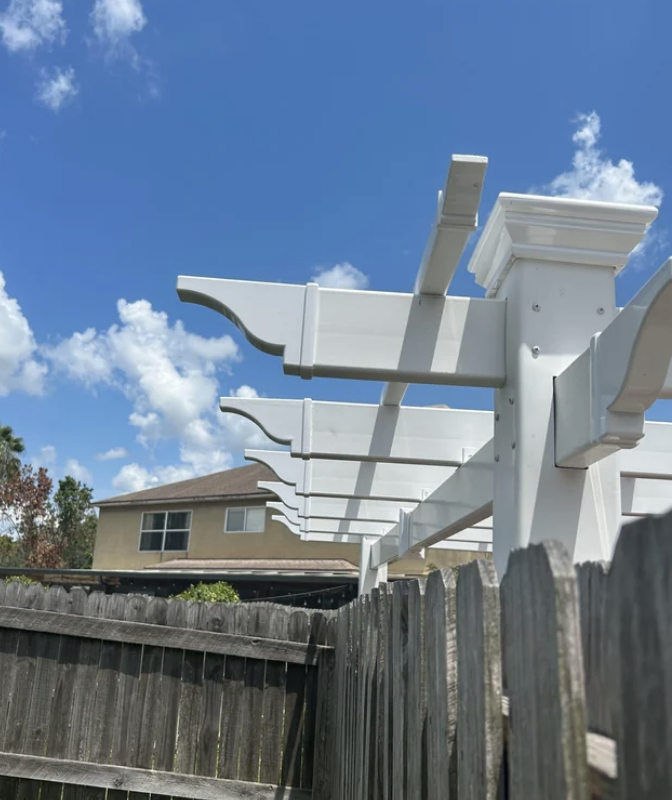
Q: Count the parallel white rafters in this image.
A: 6